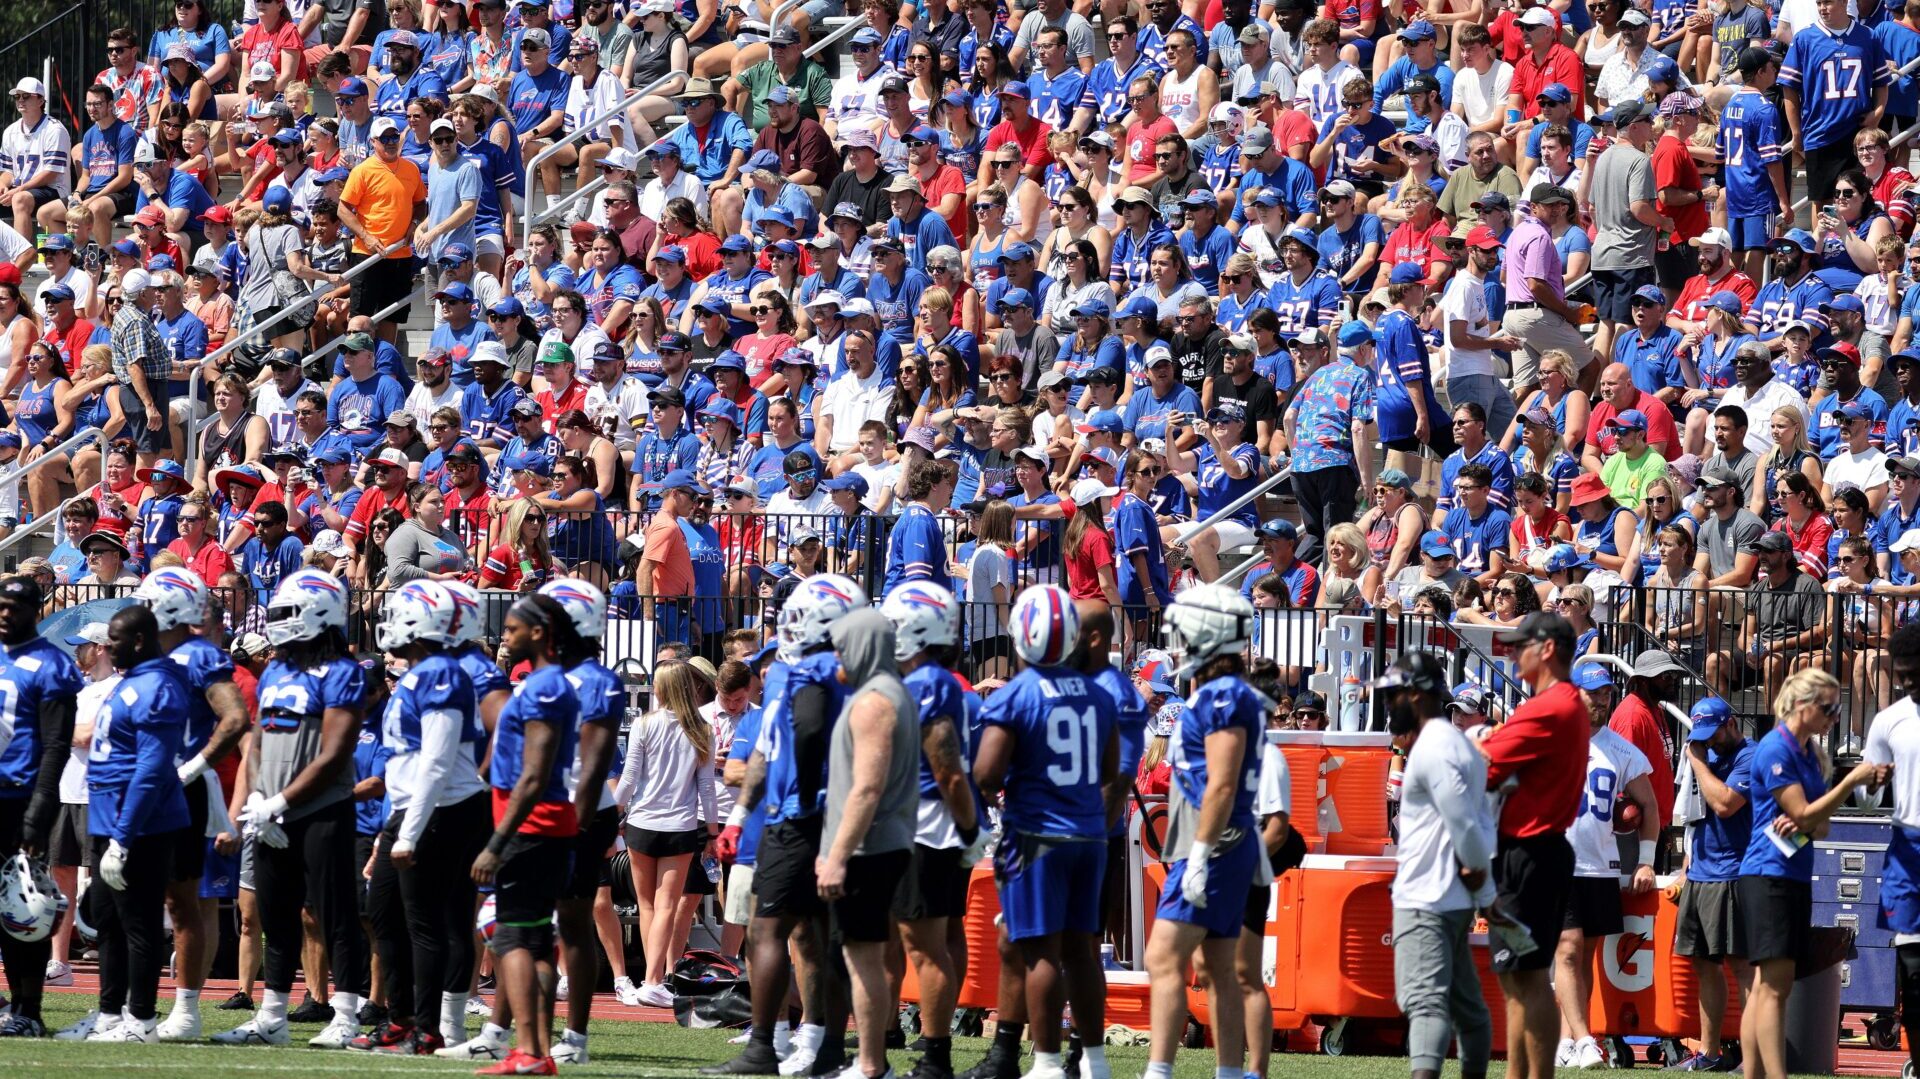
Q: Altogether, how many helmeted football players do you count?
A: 9